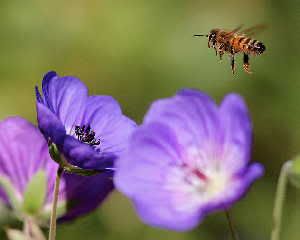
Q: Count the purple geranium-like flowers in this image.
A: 3